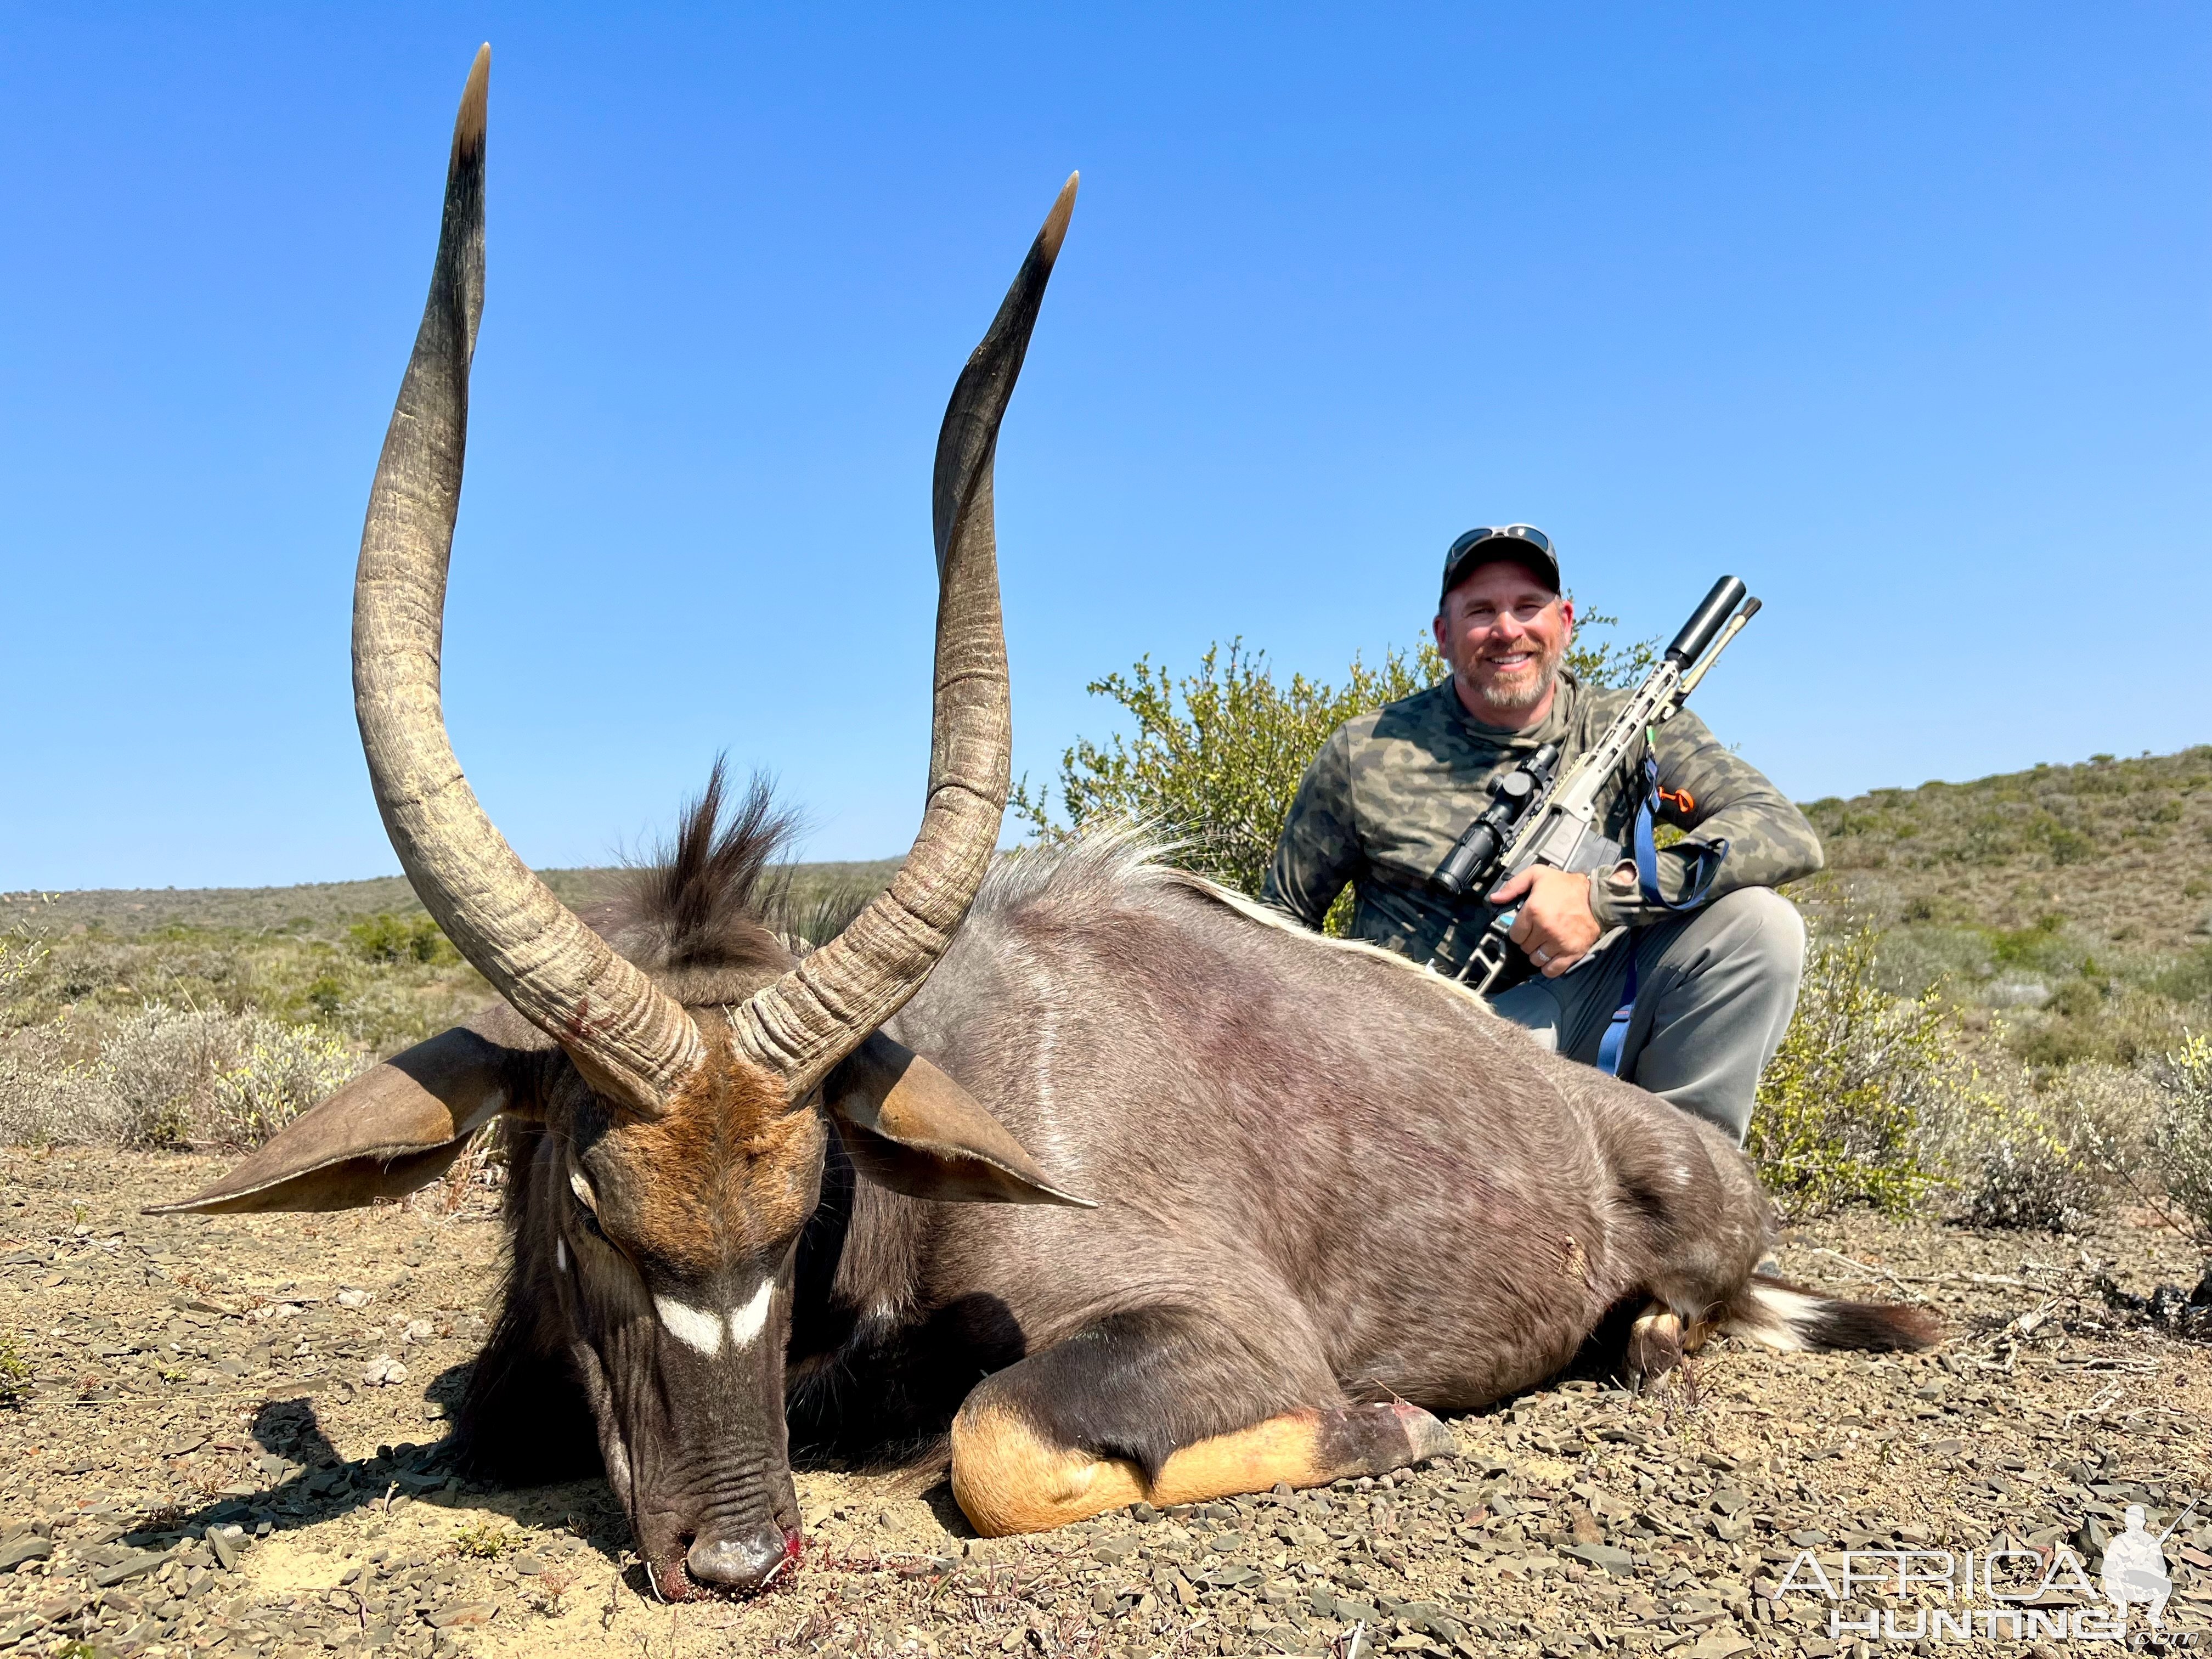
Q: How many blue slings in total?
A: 1